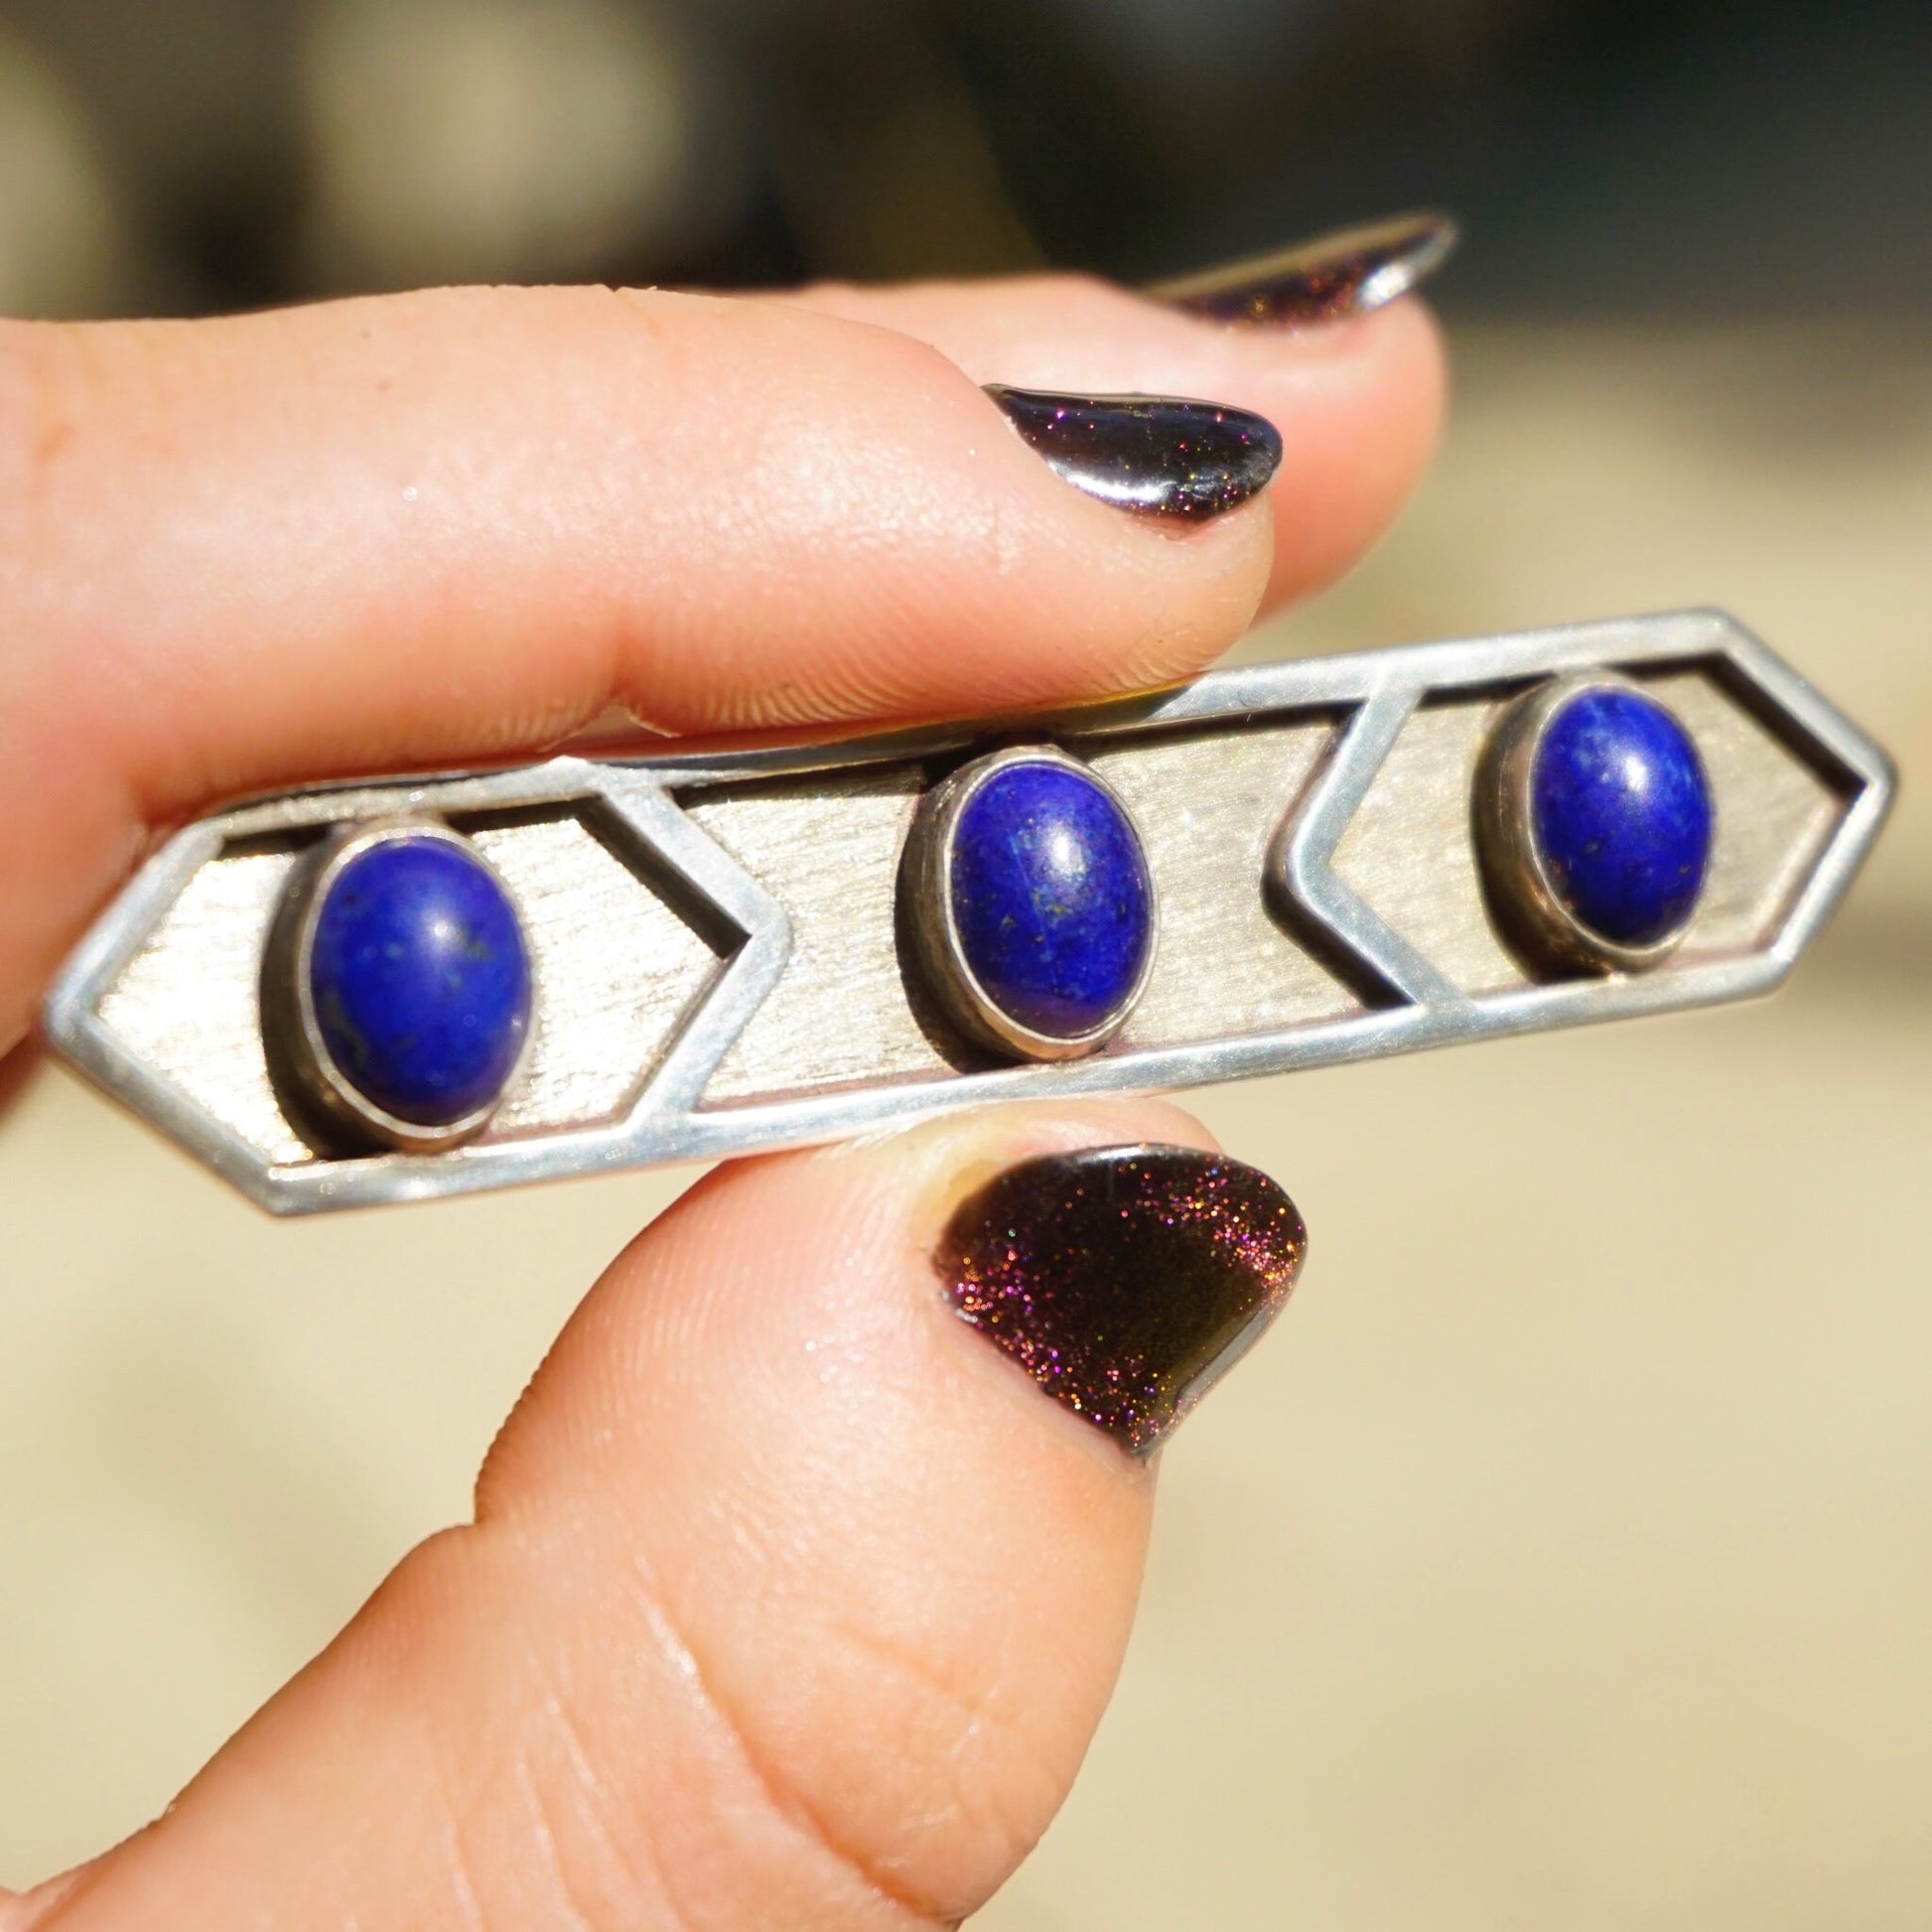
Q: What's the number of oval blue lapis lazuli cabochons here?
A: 3